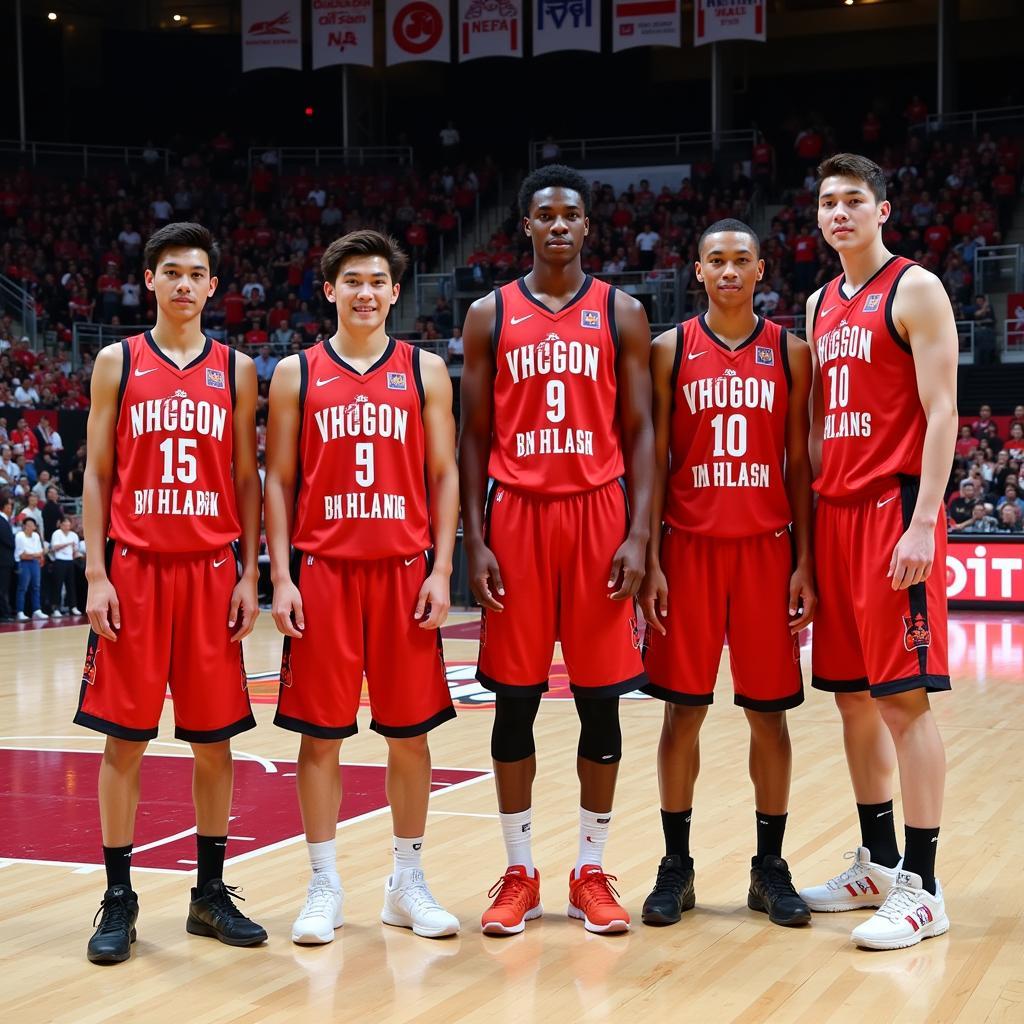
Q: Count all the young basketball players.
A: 5